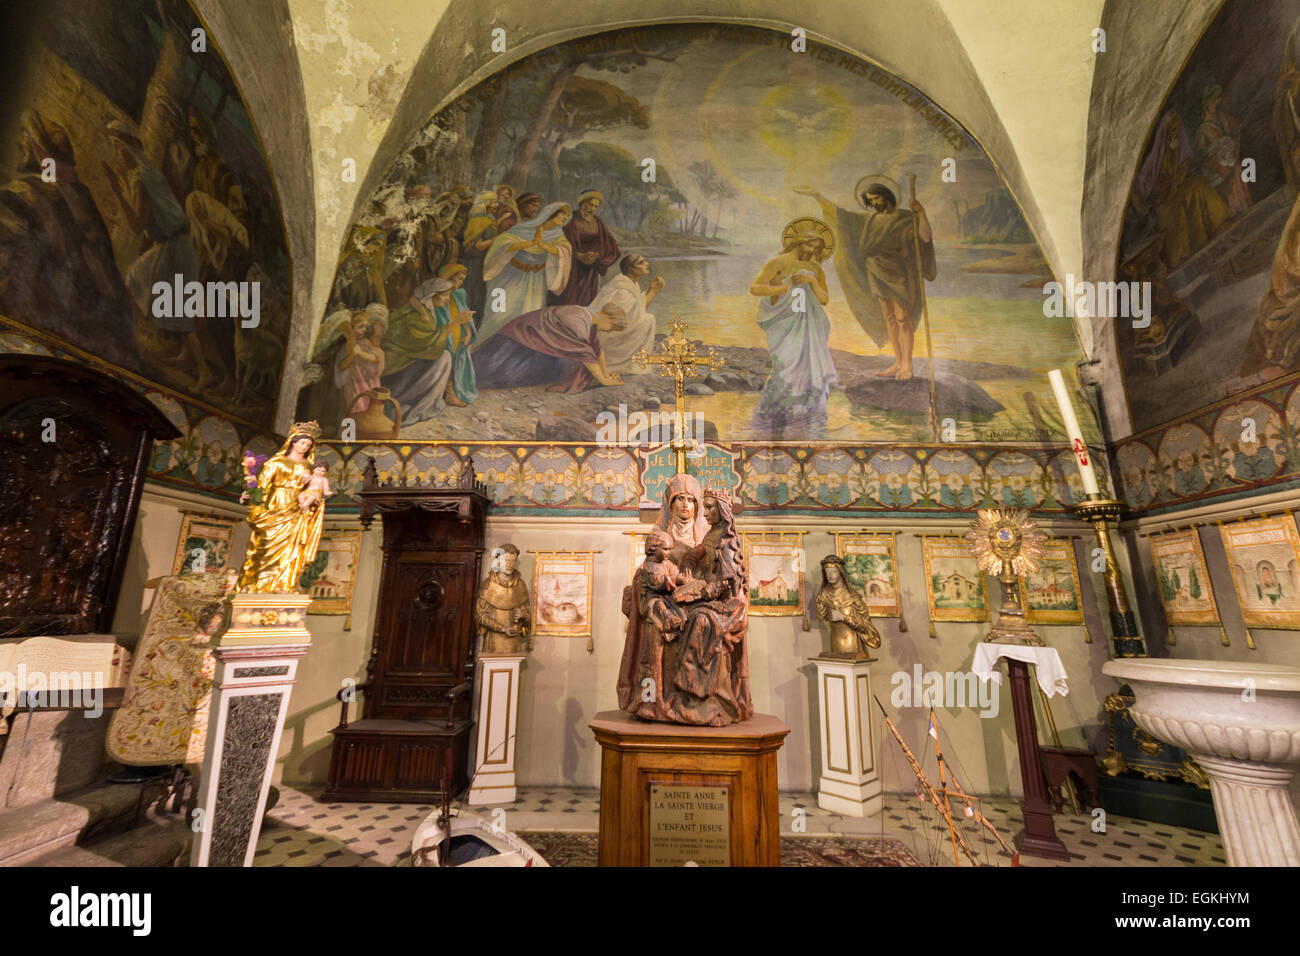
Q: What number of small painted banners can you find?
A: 10